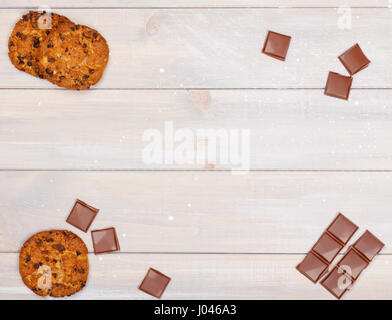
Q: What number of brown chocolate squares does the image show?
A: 12